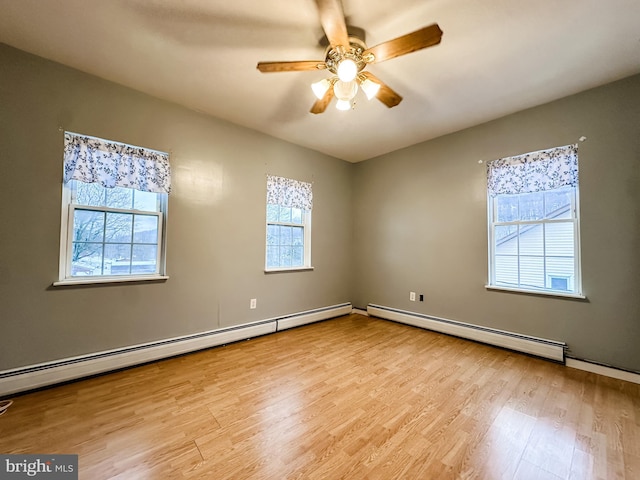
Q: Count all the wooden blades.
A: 5